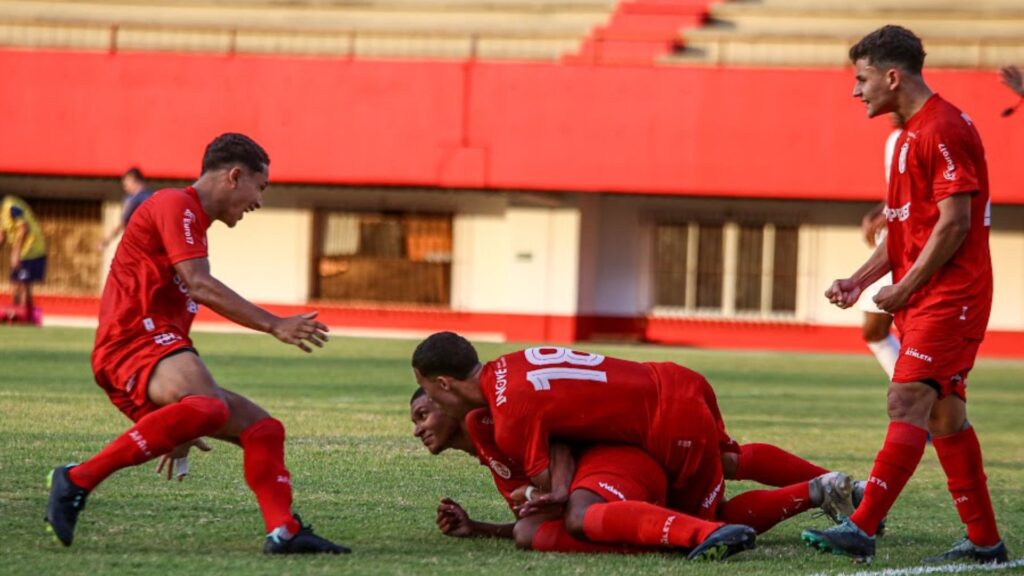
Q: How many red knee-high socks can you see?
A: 8